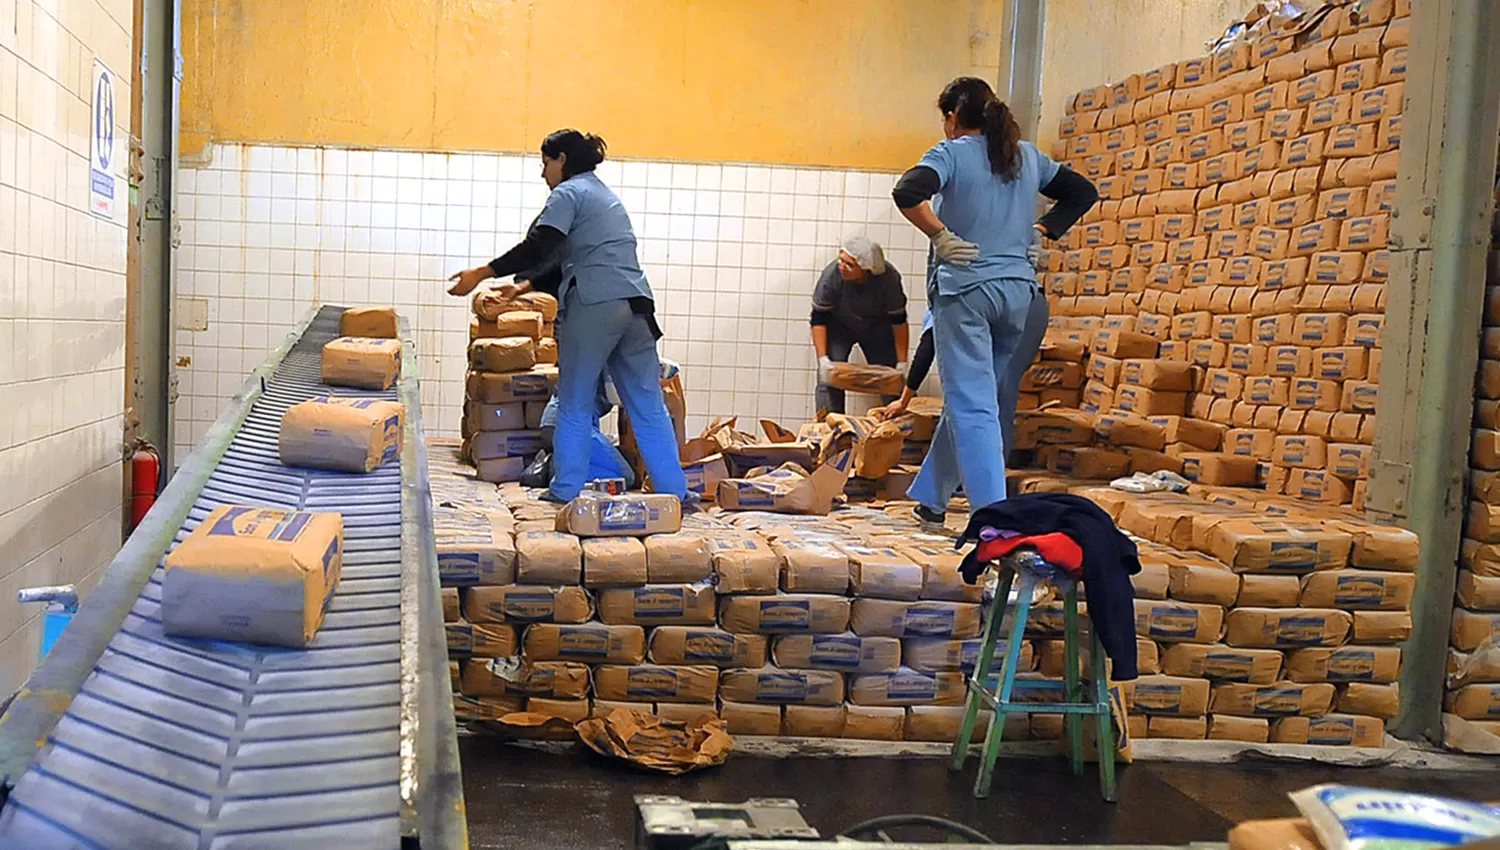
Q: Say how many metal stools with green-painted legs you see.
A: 1